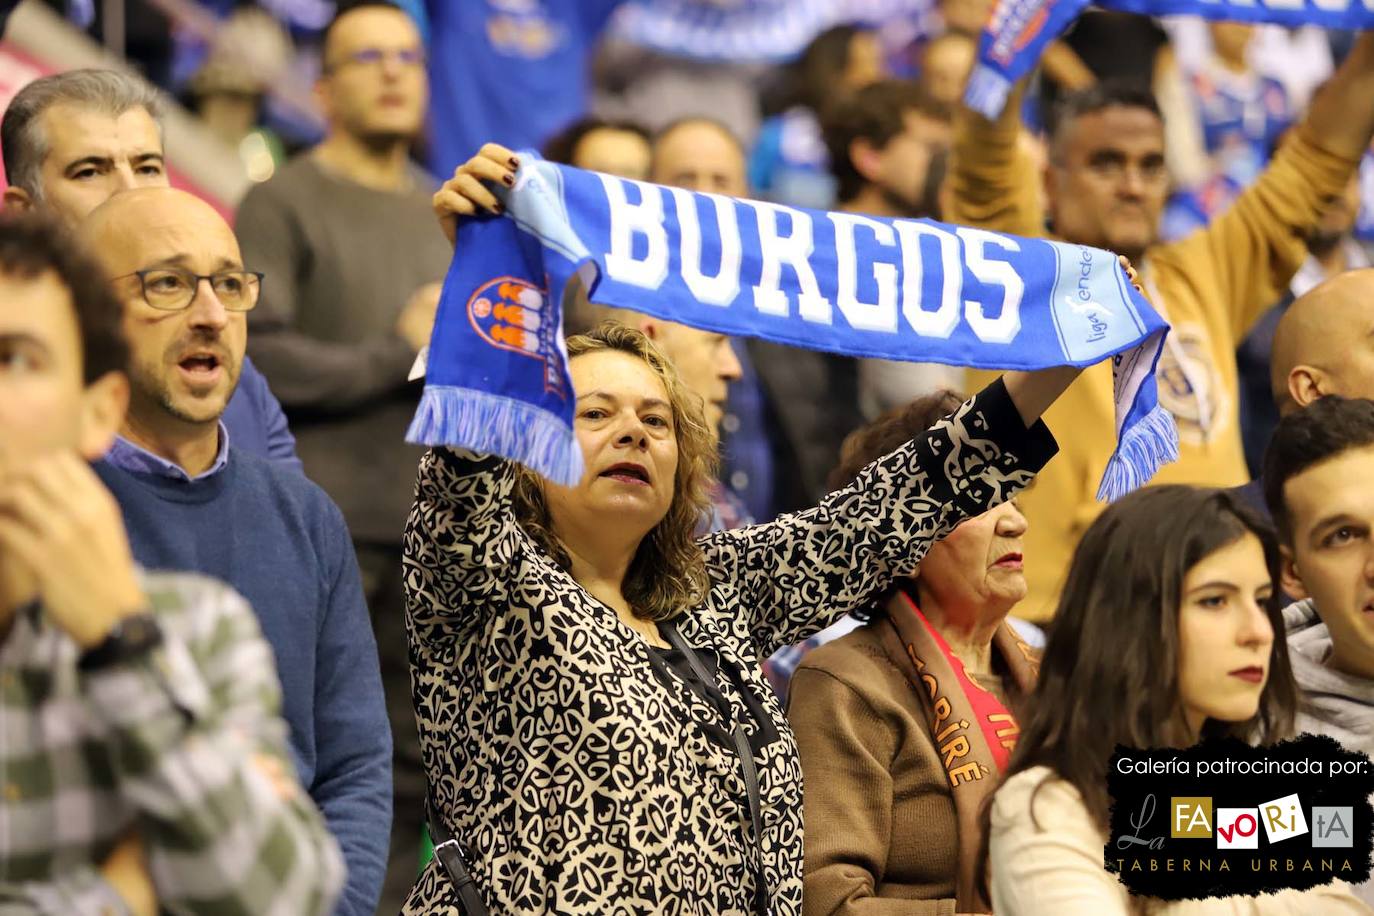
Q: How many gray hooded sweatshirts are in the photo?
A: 1